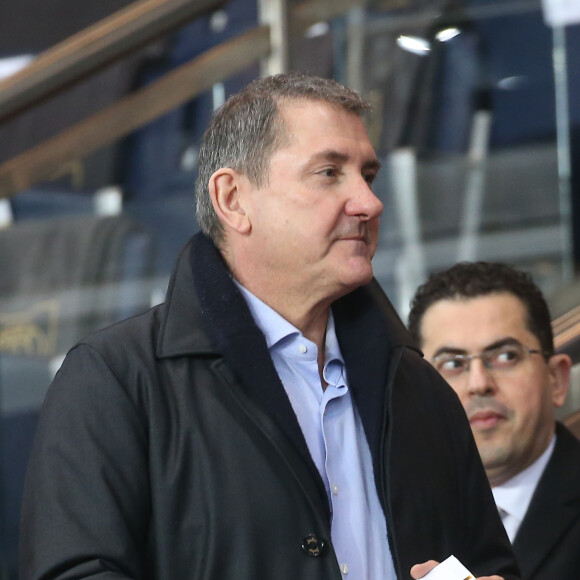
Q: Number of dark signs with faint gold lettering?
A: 1